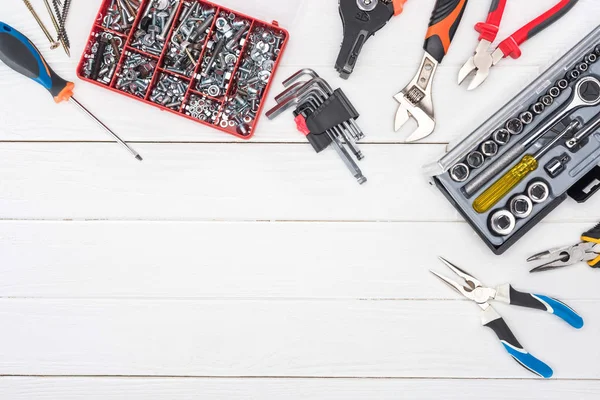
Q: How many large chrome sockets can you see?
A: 3